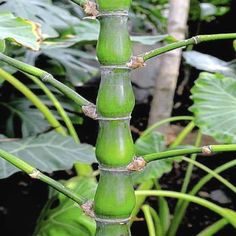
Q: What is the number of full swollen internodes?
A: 4